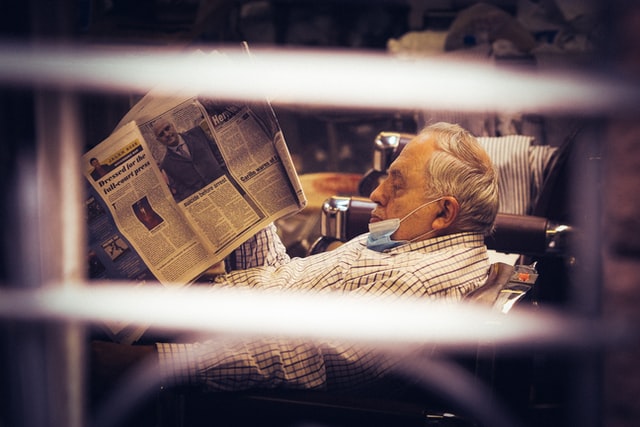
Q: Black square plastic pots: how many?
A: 0